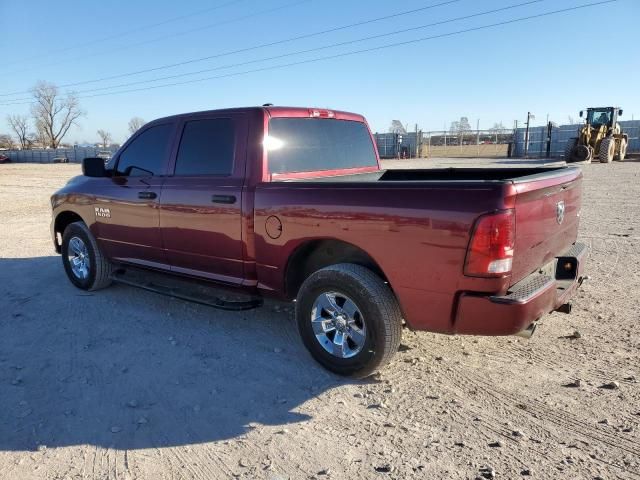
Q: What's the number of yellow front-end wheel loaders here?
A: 1